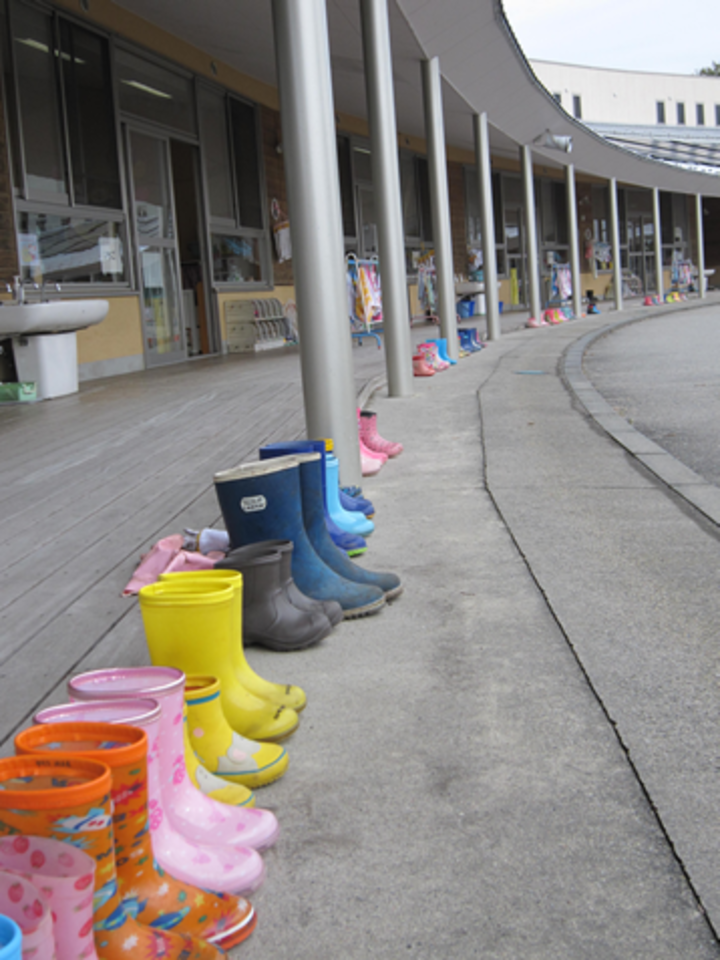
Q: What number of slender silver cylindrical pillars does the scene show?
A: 9